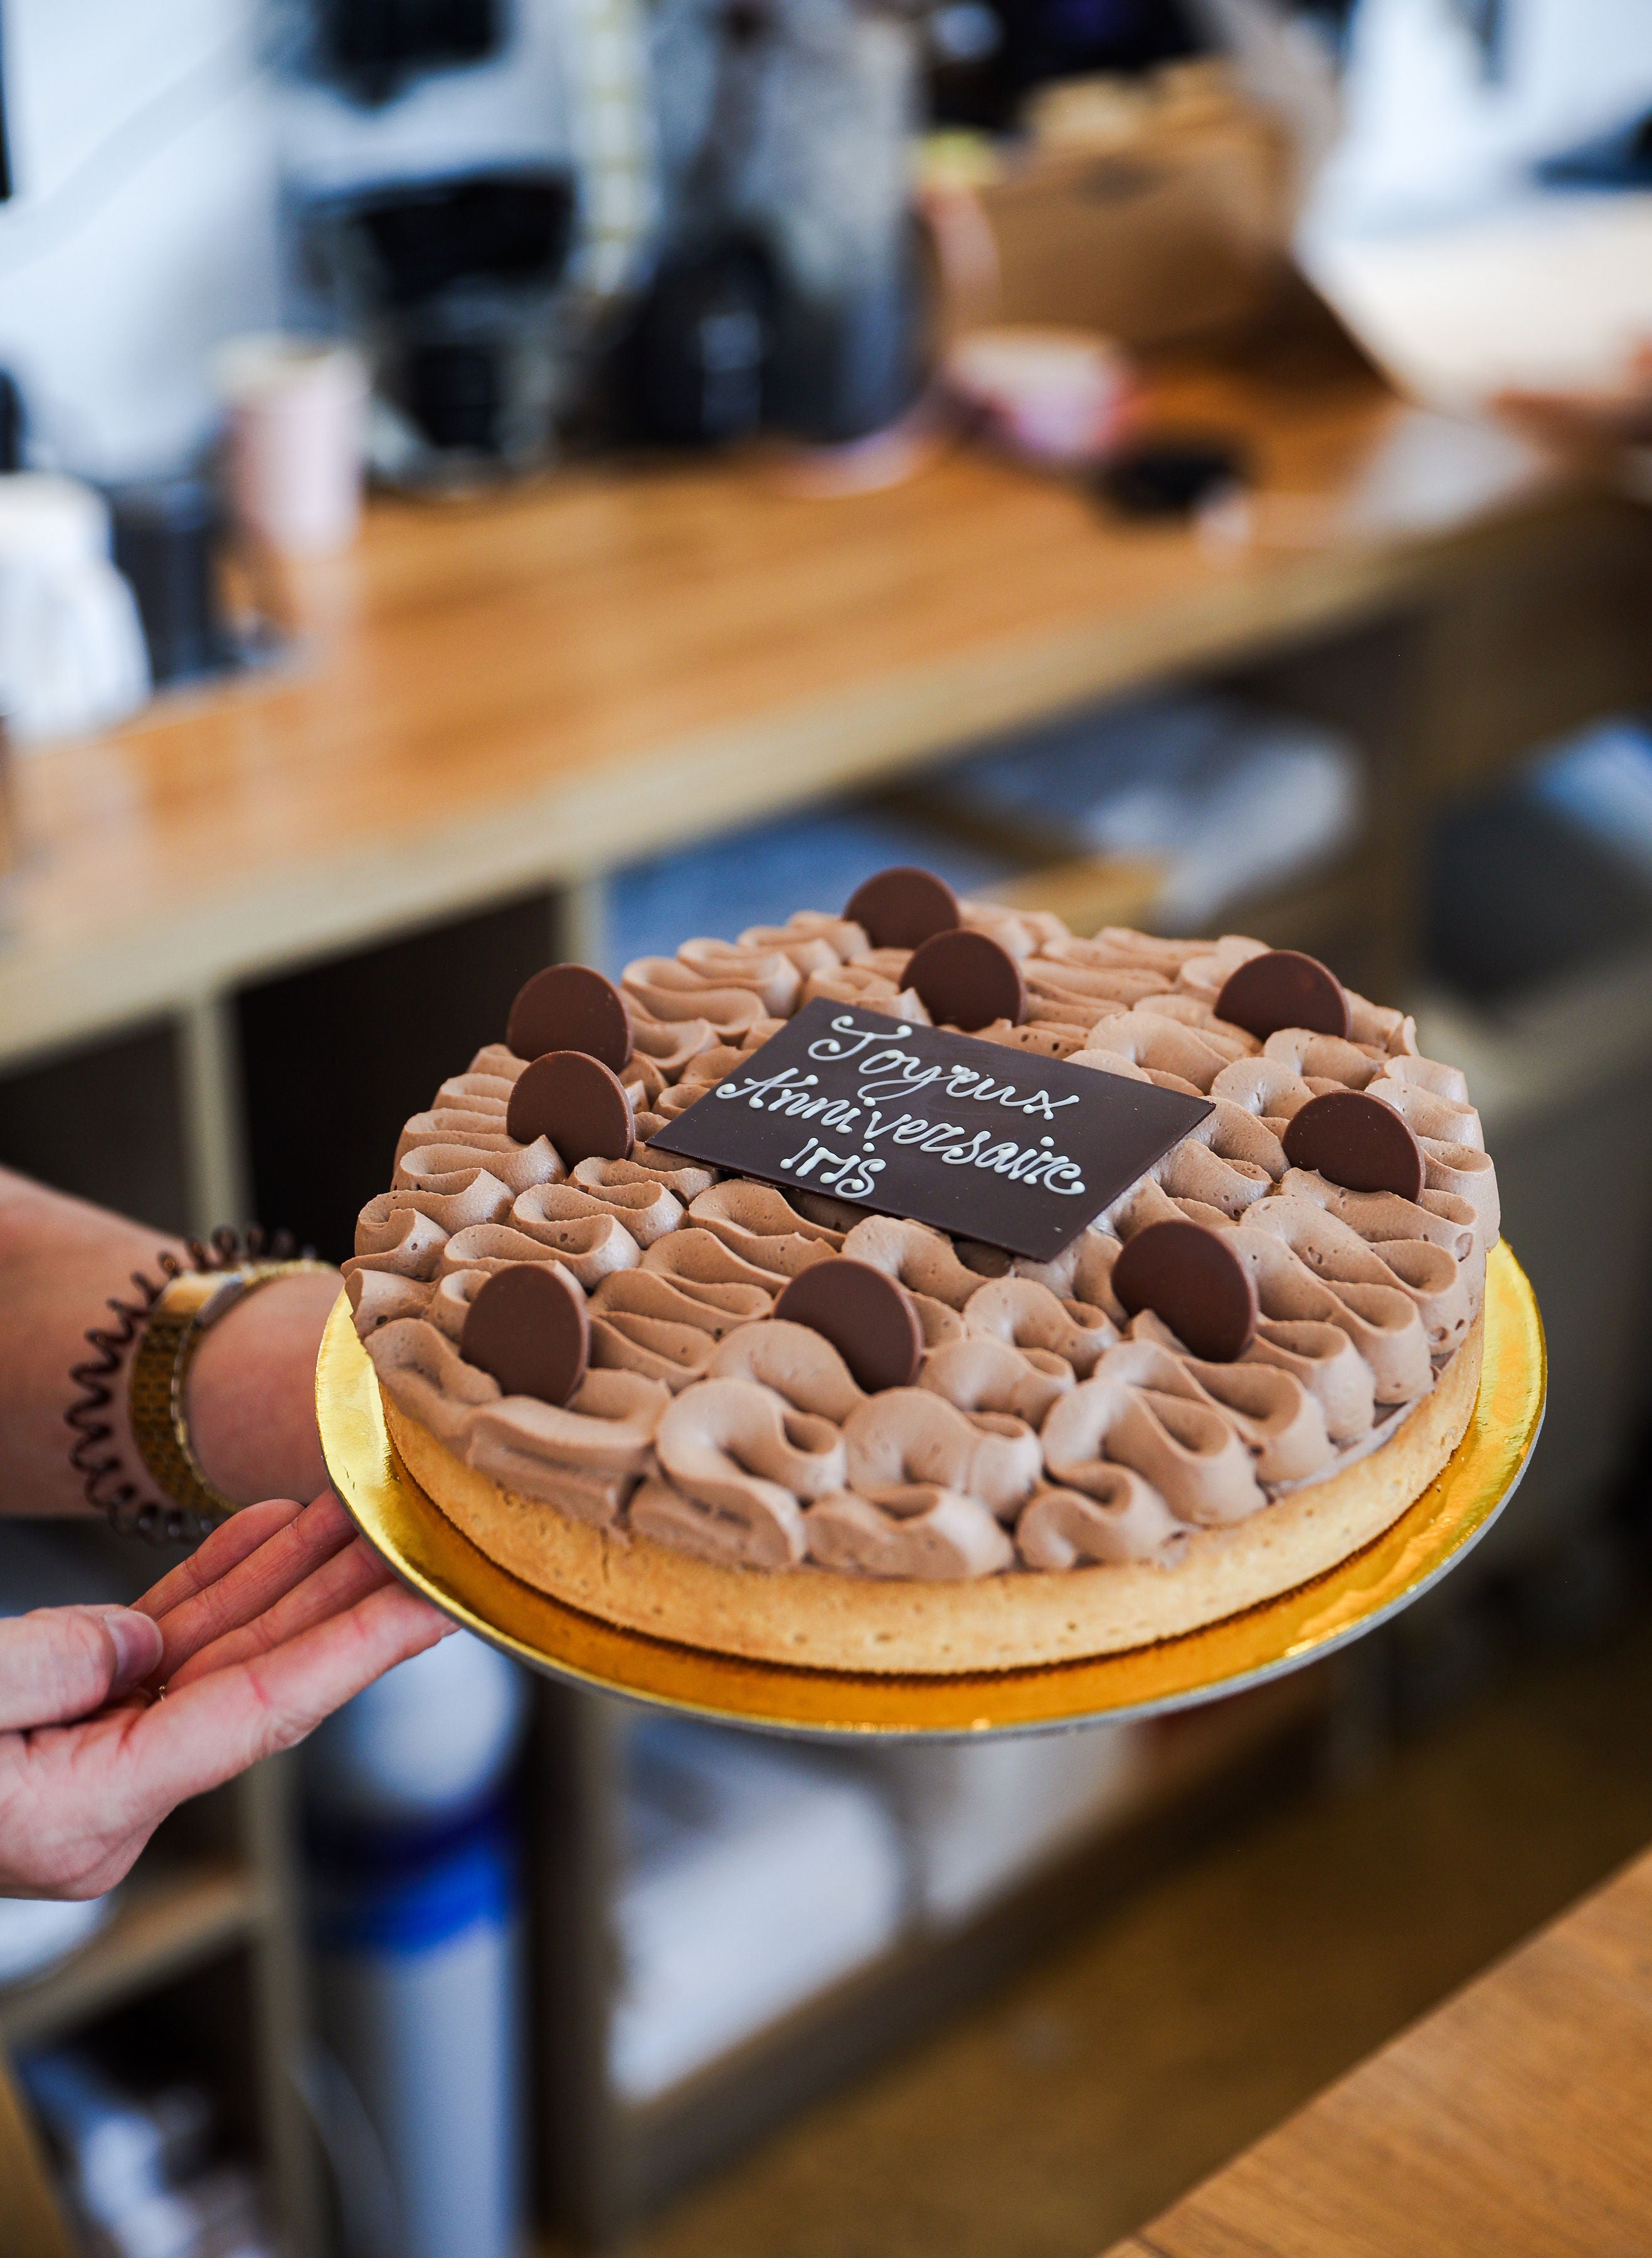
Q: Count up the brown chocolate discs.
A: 9